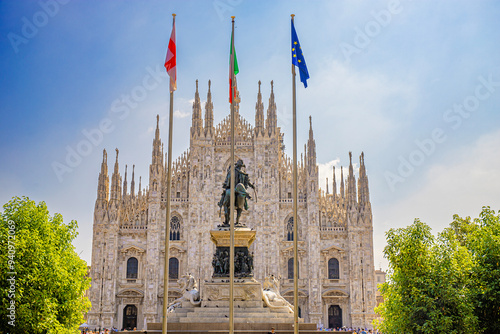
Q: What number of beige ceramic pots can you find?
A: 0